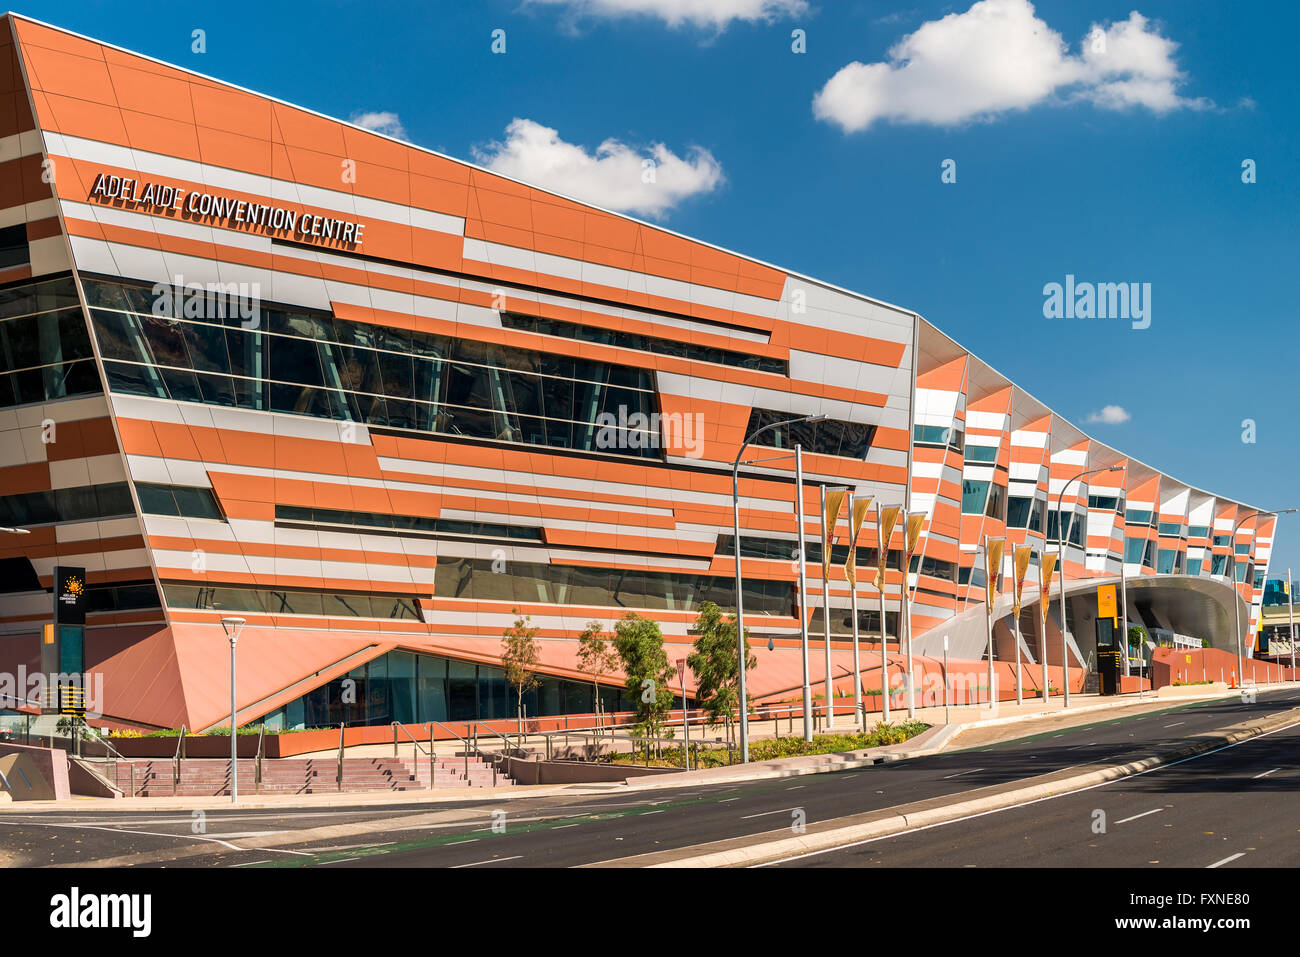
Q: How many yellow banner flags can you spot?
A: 7